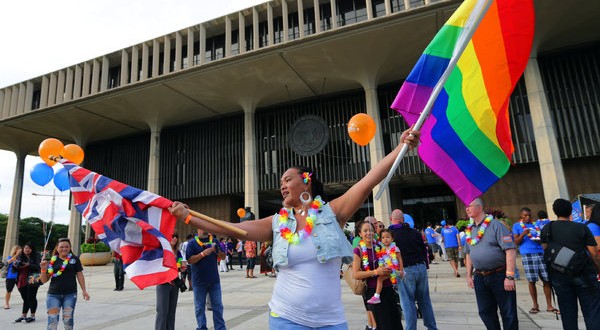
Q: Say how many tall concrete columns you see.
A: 6